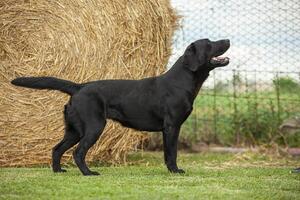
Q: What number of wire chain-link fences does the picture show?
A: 1